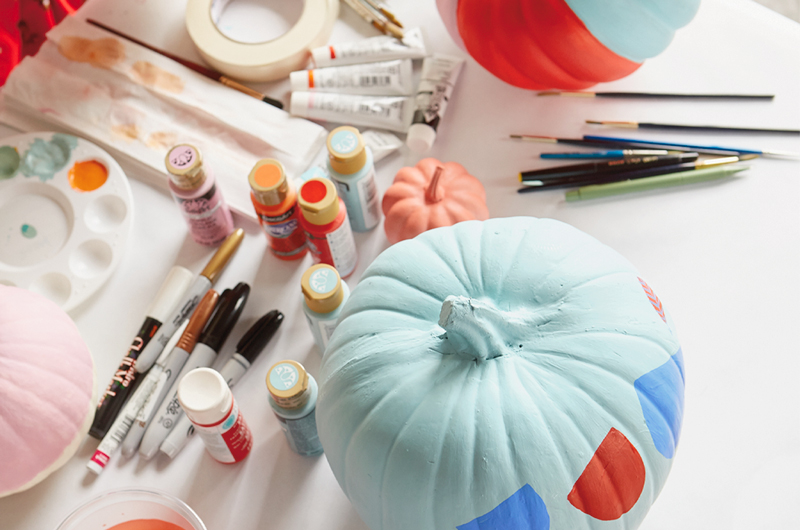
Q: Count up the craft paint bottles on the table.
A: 7